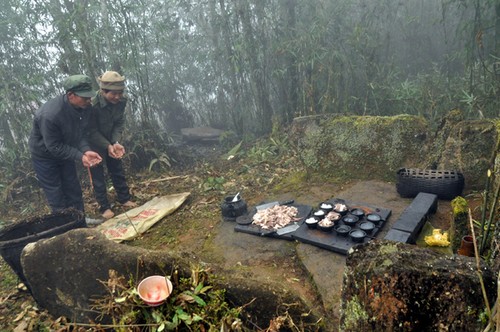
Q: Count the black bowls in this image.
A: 12